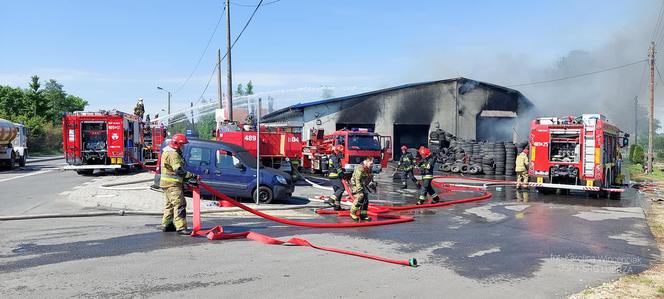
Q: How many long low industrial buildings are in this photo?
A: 1